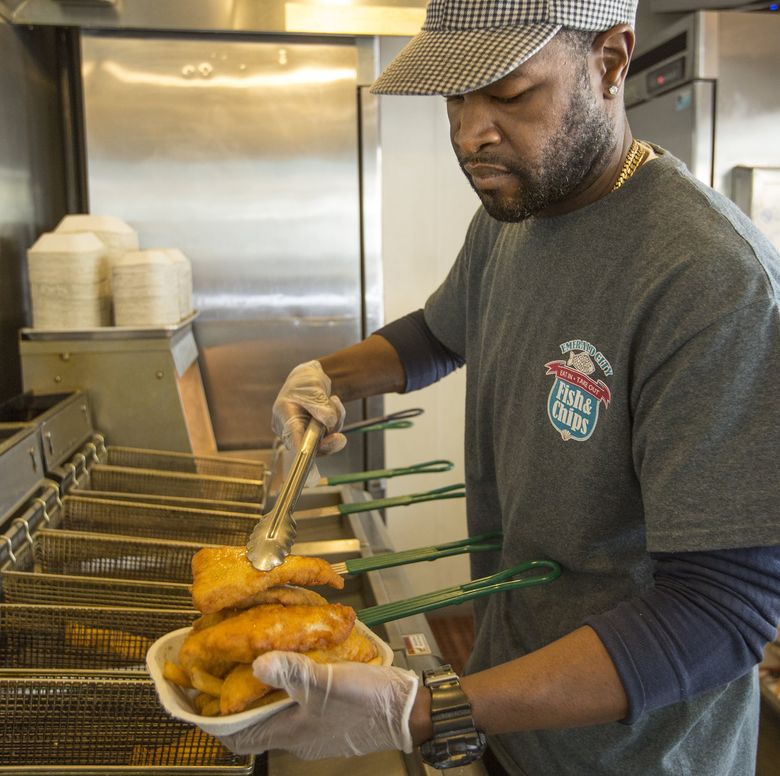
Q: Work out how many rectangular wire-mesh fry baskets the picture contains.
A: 6